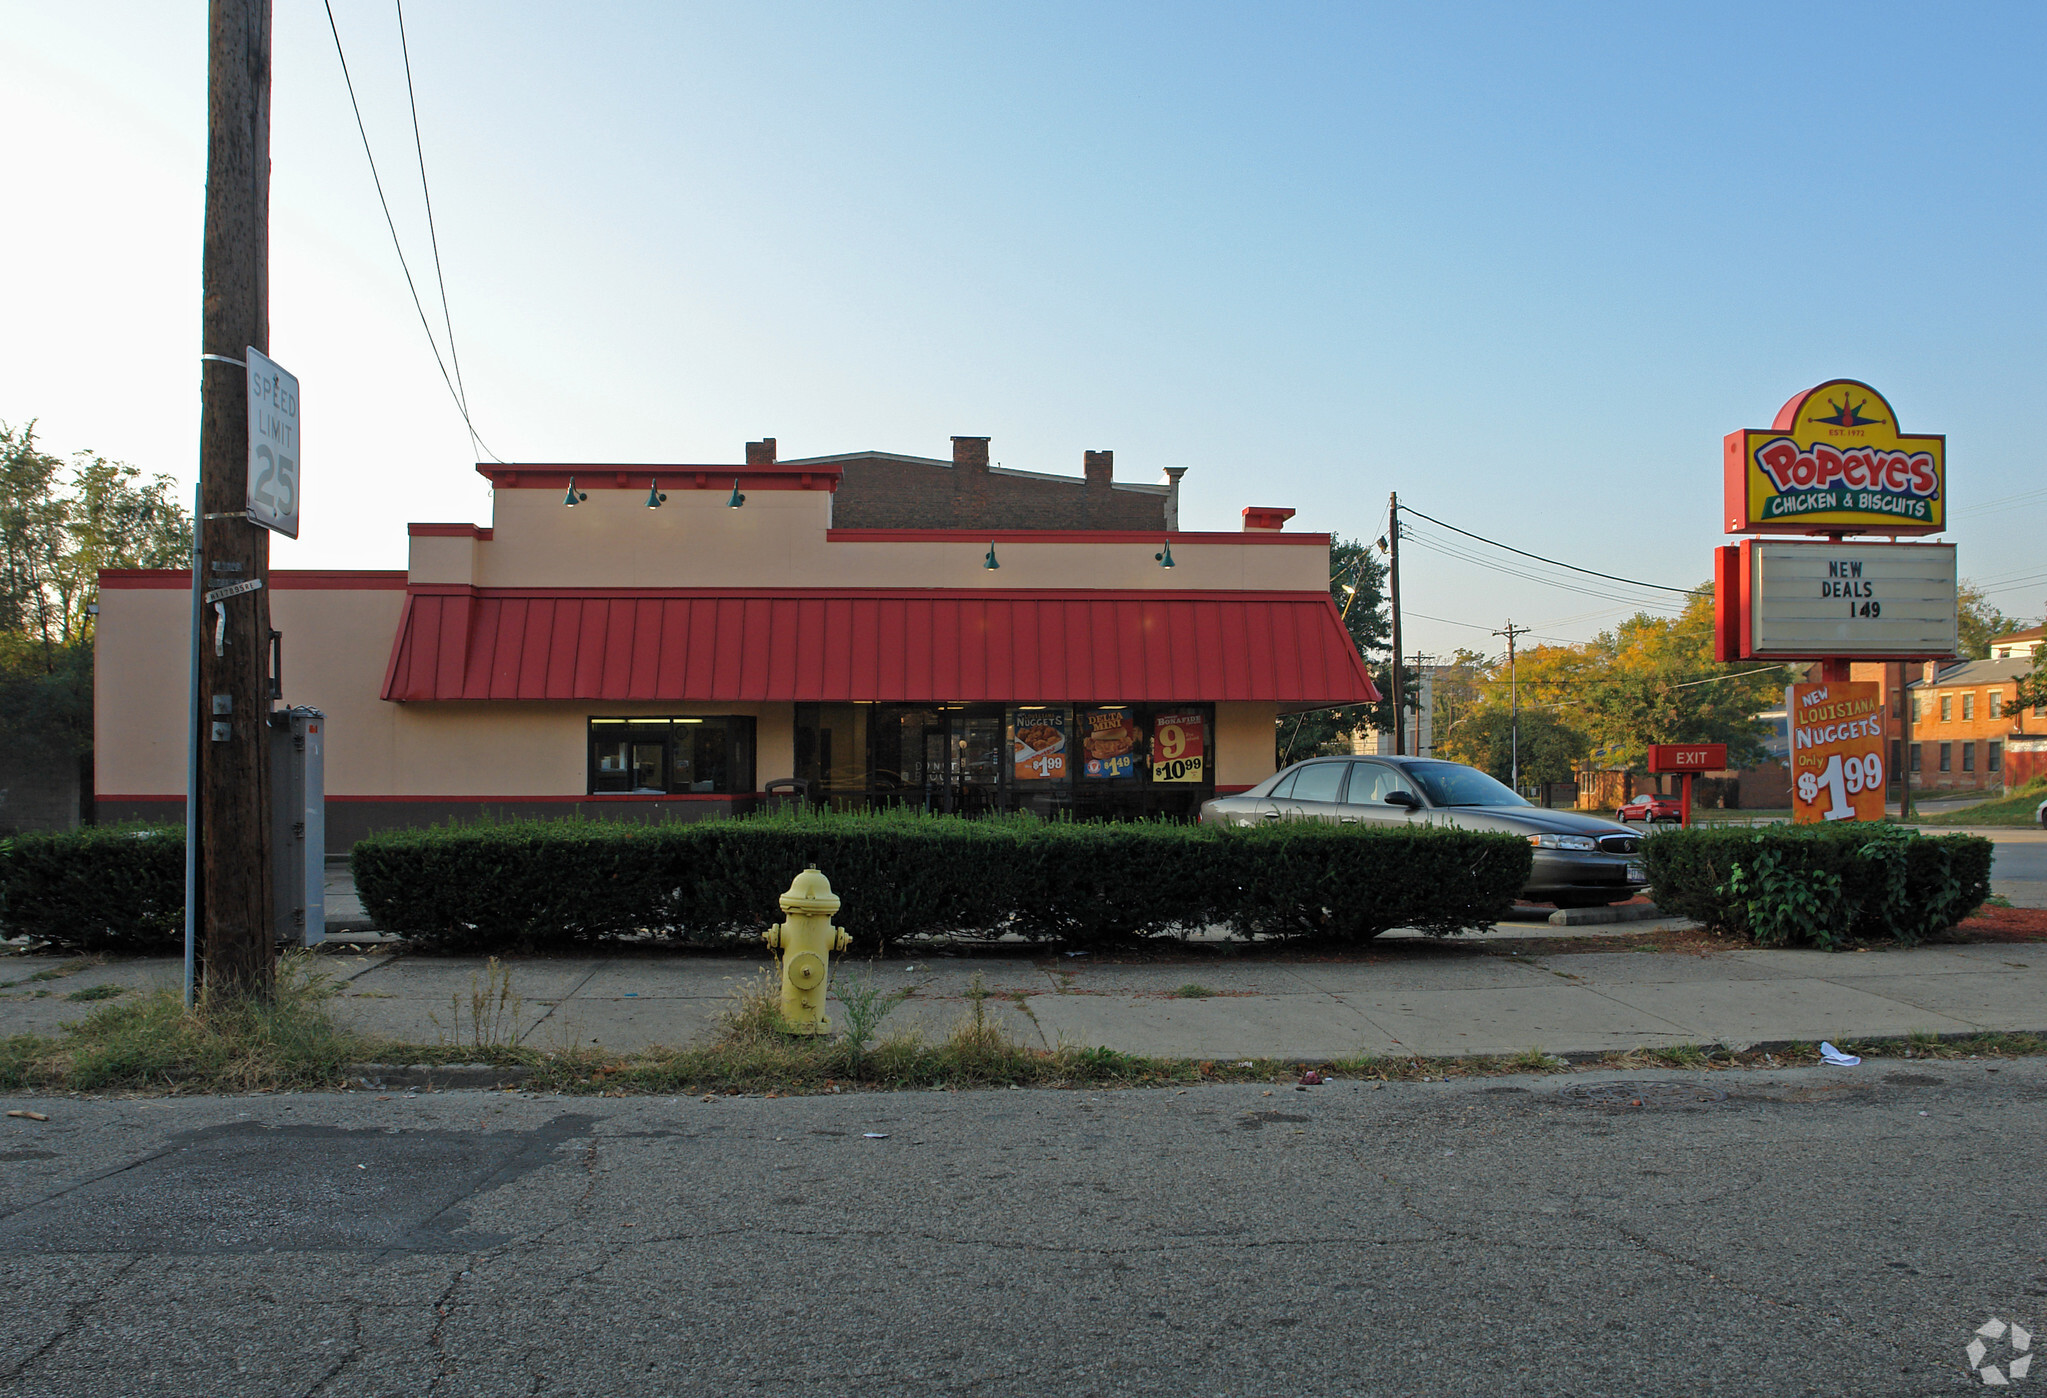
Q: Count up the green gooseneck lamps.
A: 5